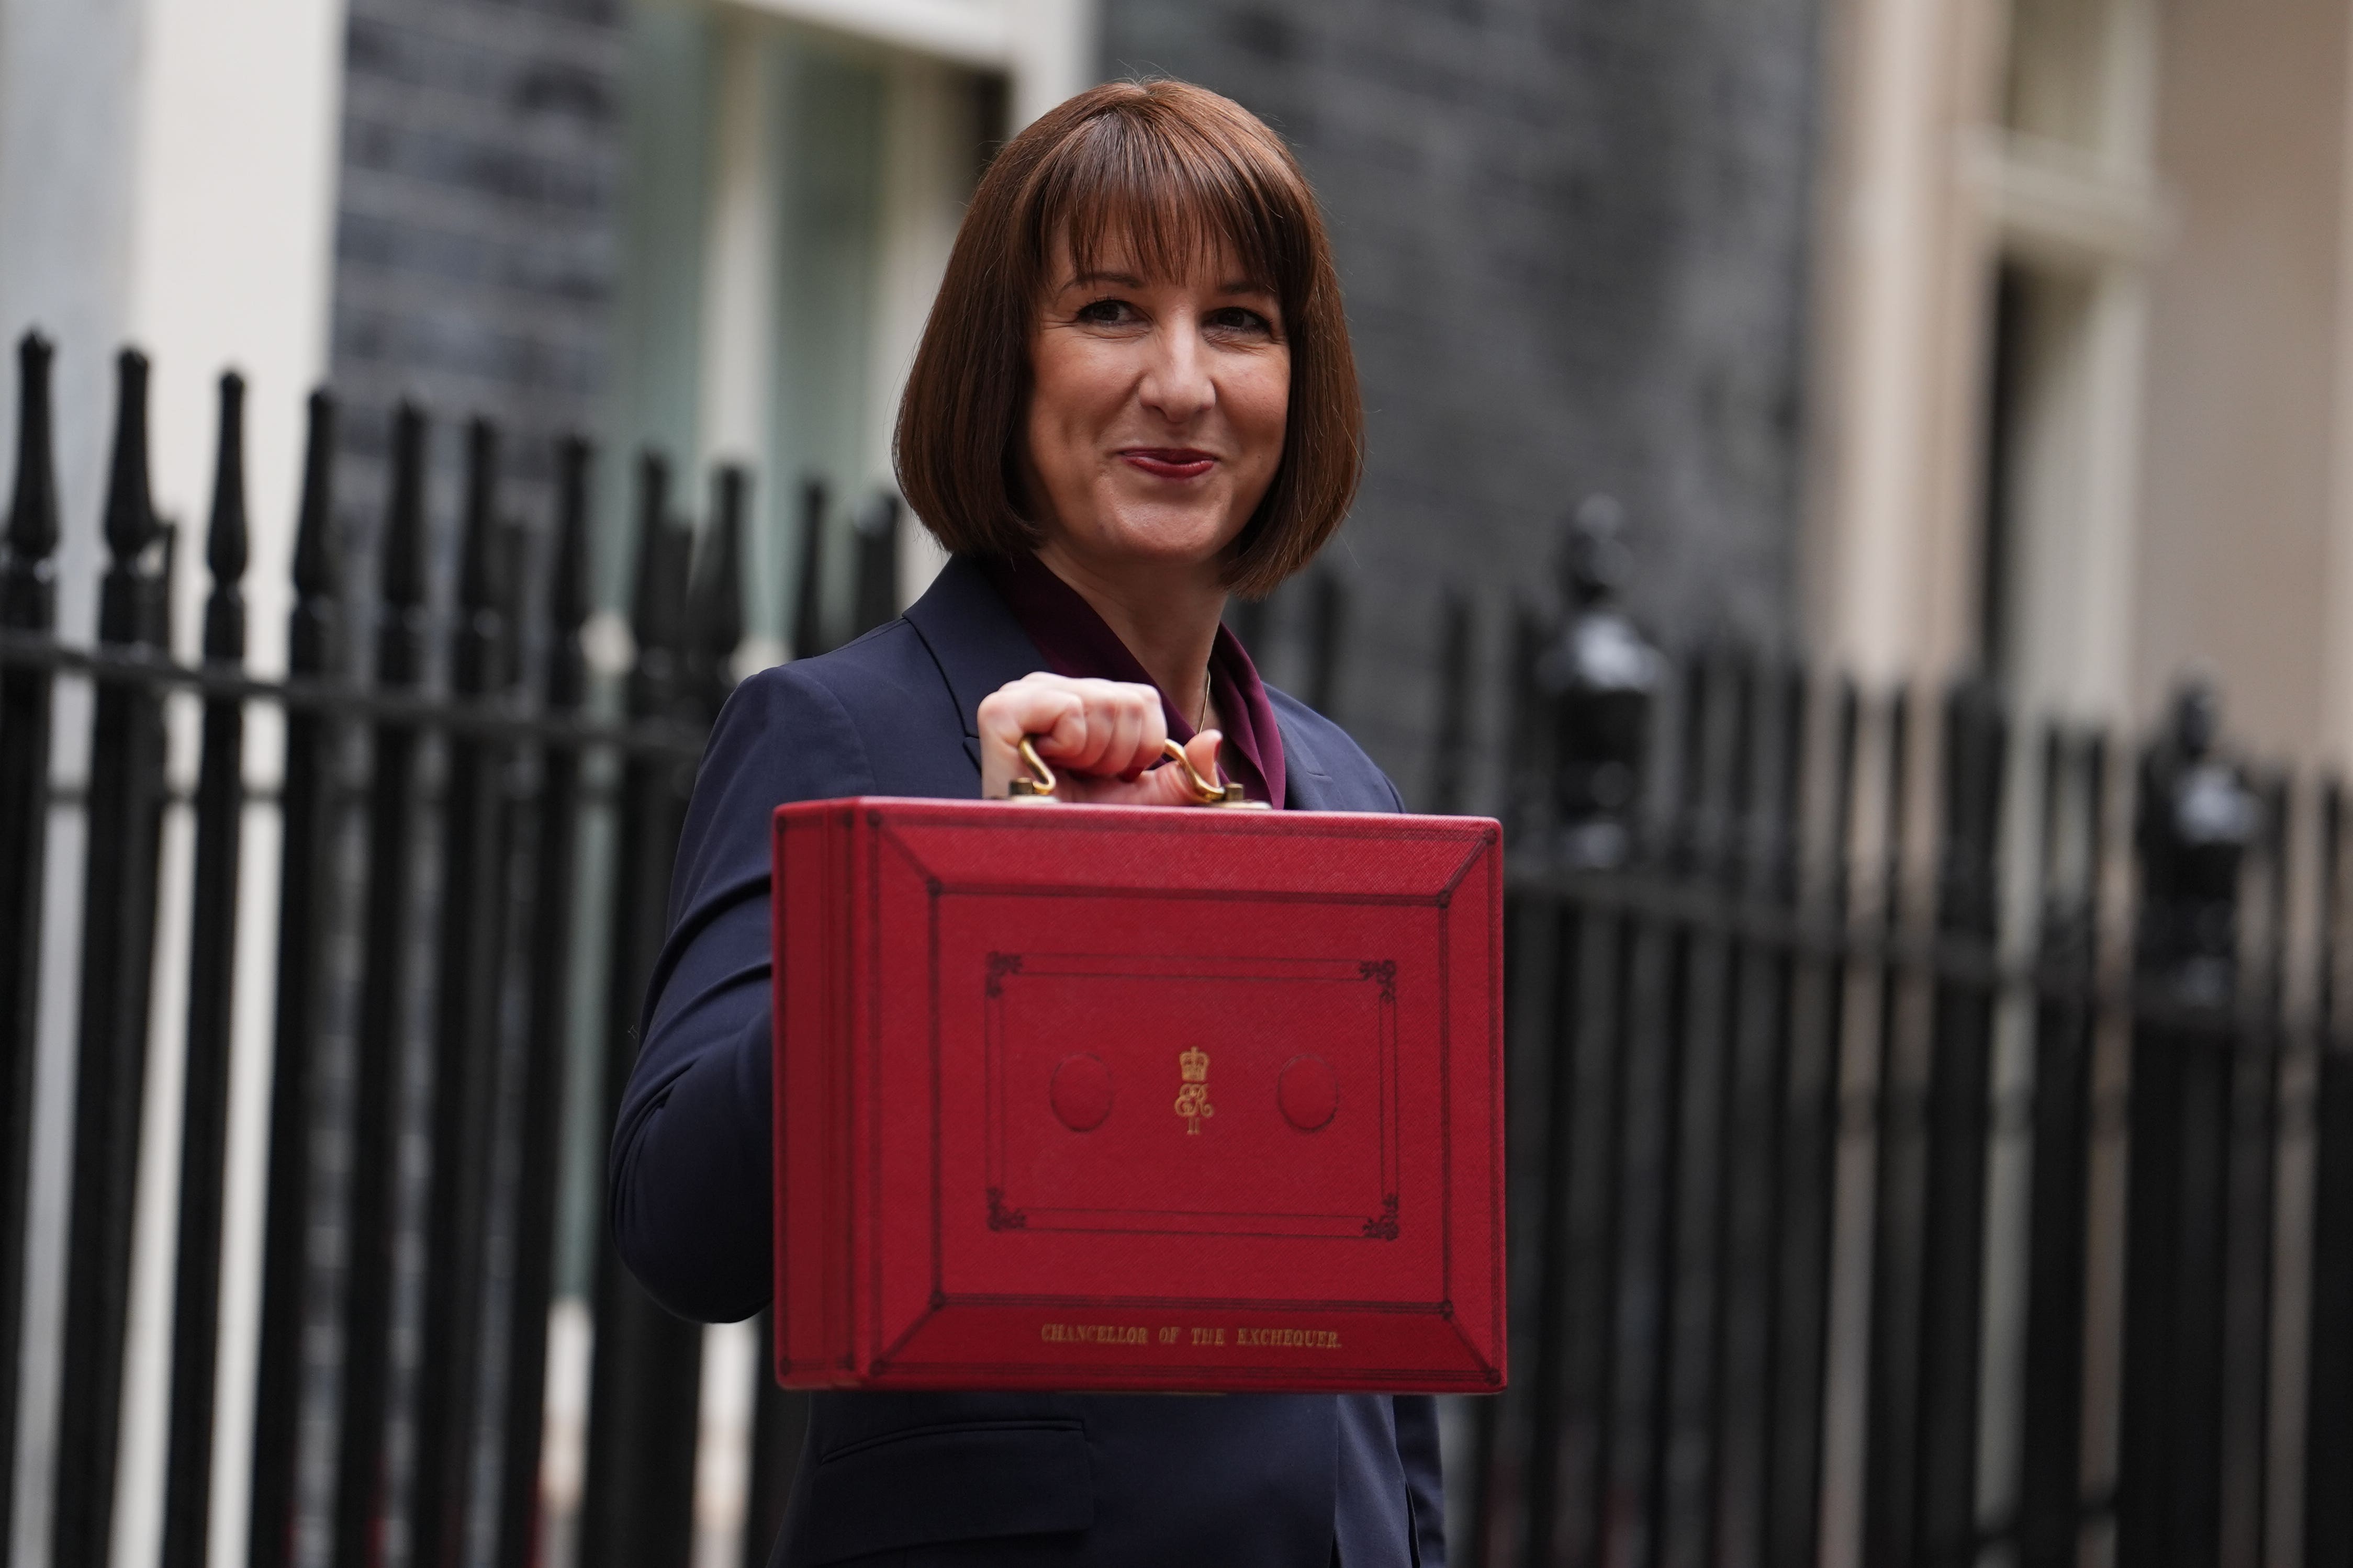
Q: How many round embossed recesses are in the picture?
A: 2